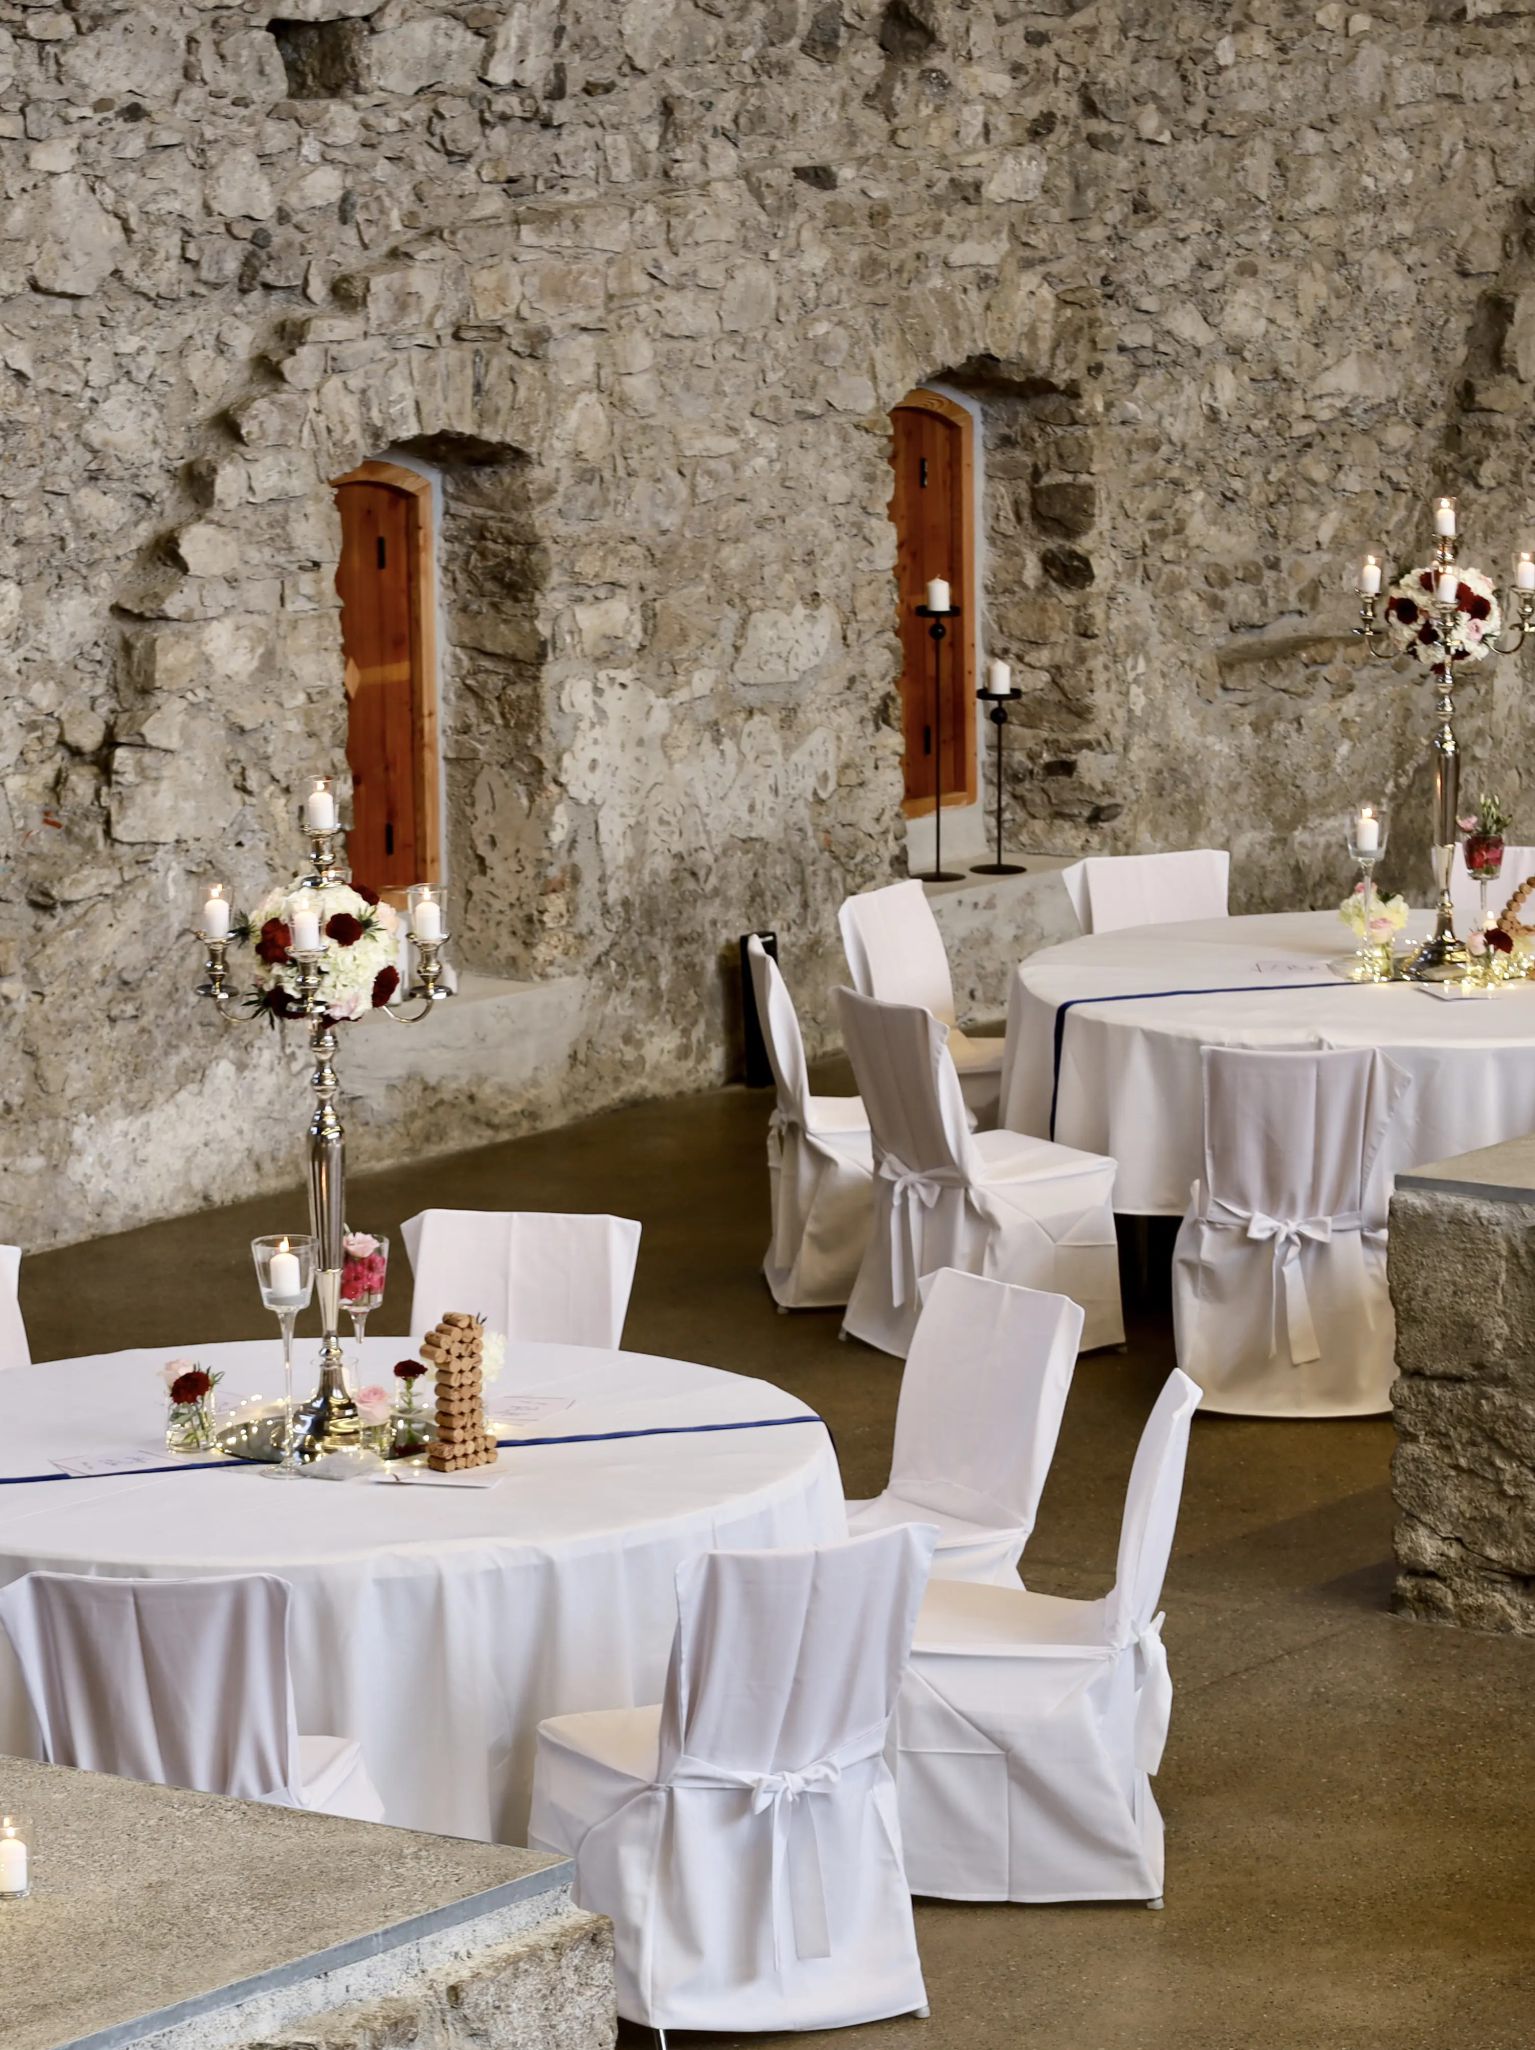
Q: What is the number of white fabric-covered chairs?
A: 12